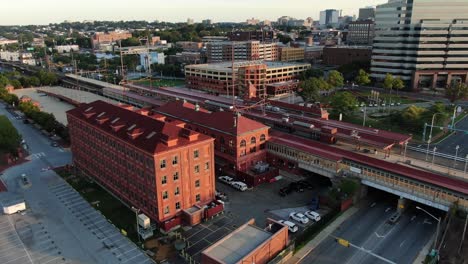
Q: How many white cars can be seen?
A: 5